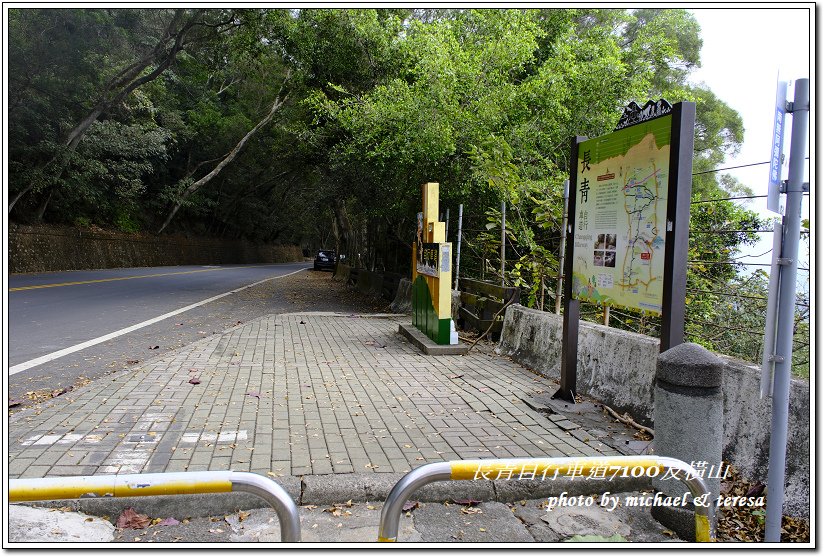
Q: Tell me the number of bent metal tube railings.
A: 2